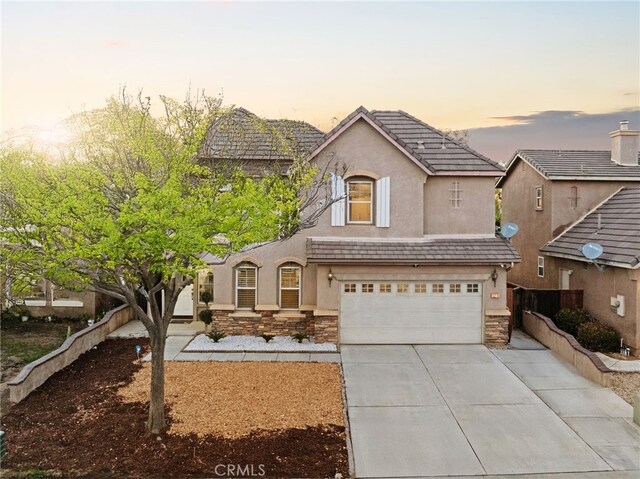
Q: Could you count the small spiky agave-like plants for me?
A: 3